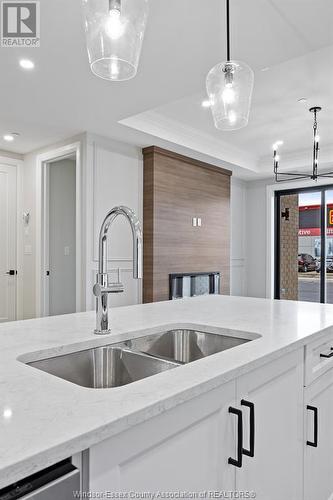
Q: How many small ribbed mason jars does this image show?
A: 0